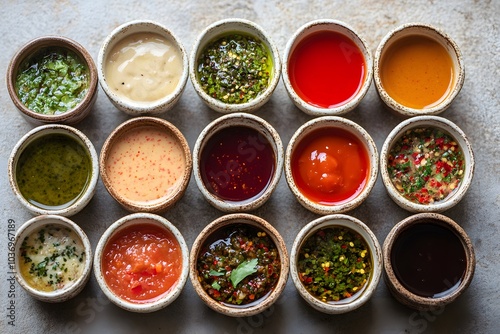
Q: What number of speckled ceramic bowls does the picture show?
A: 15